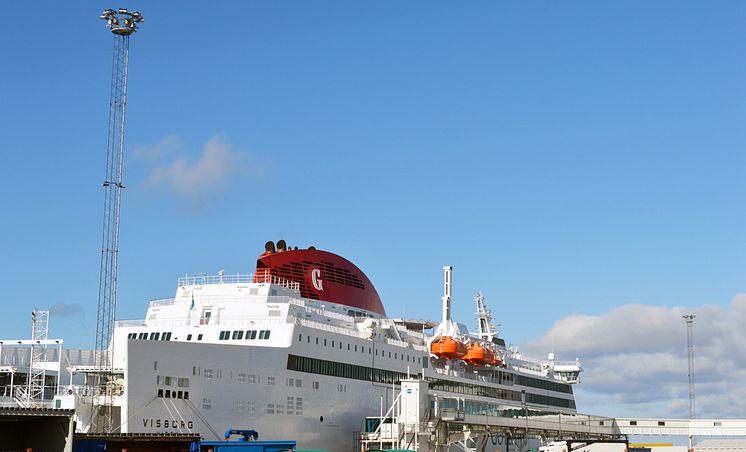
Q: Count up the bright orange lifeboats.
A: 2